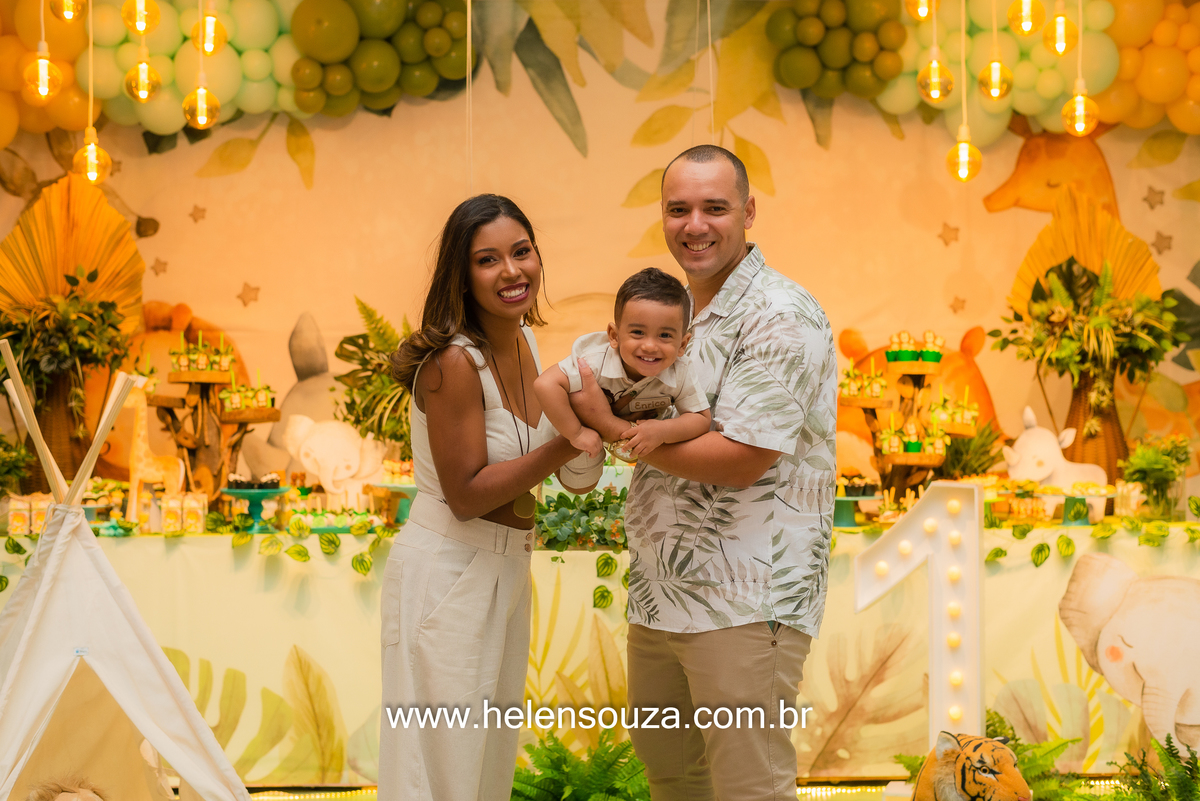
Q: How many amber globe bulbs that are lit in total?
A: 14